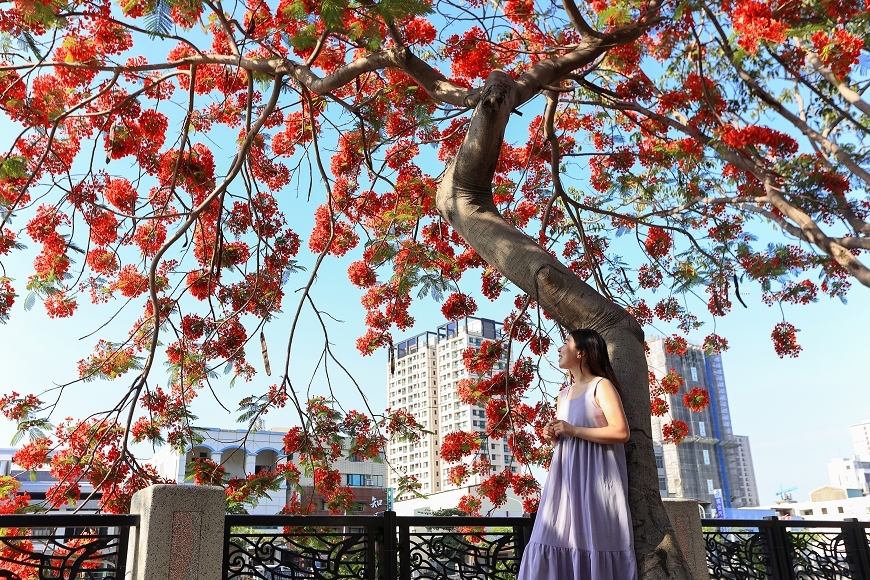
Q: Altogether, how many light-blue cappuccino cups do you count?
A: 0